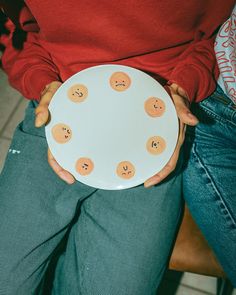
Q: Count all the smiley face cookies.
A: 7